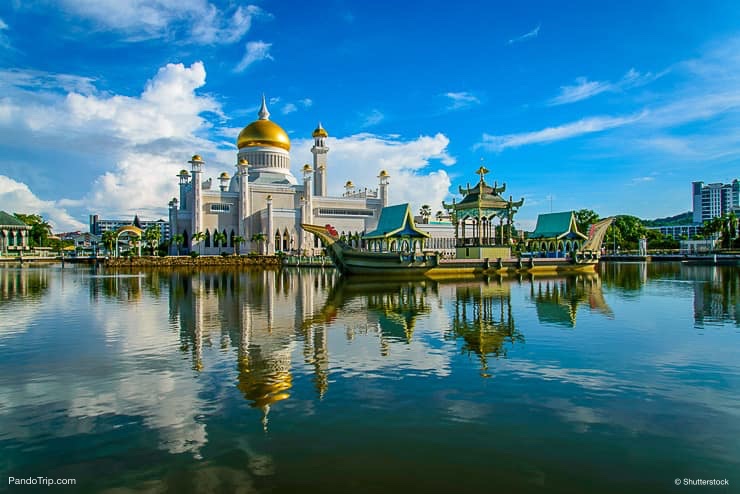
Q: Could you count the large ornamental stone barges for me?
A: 1